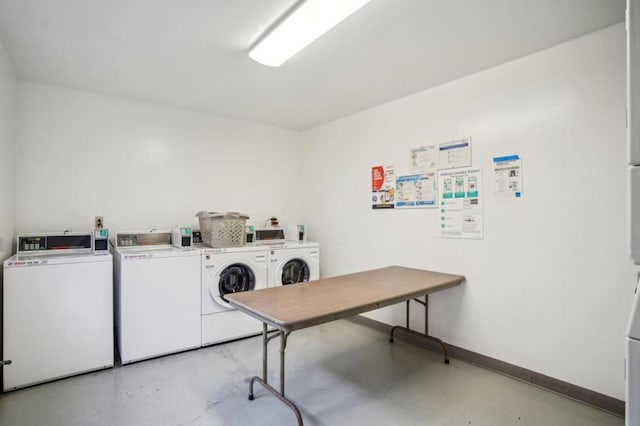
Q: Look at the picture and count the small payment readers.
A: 4